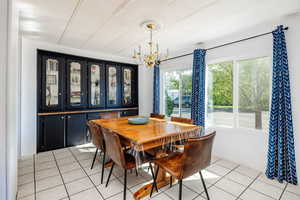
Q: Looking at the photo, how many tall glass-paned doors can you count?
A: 5